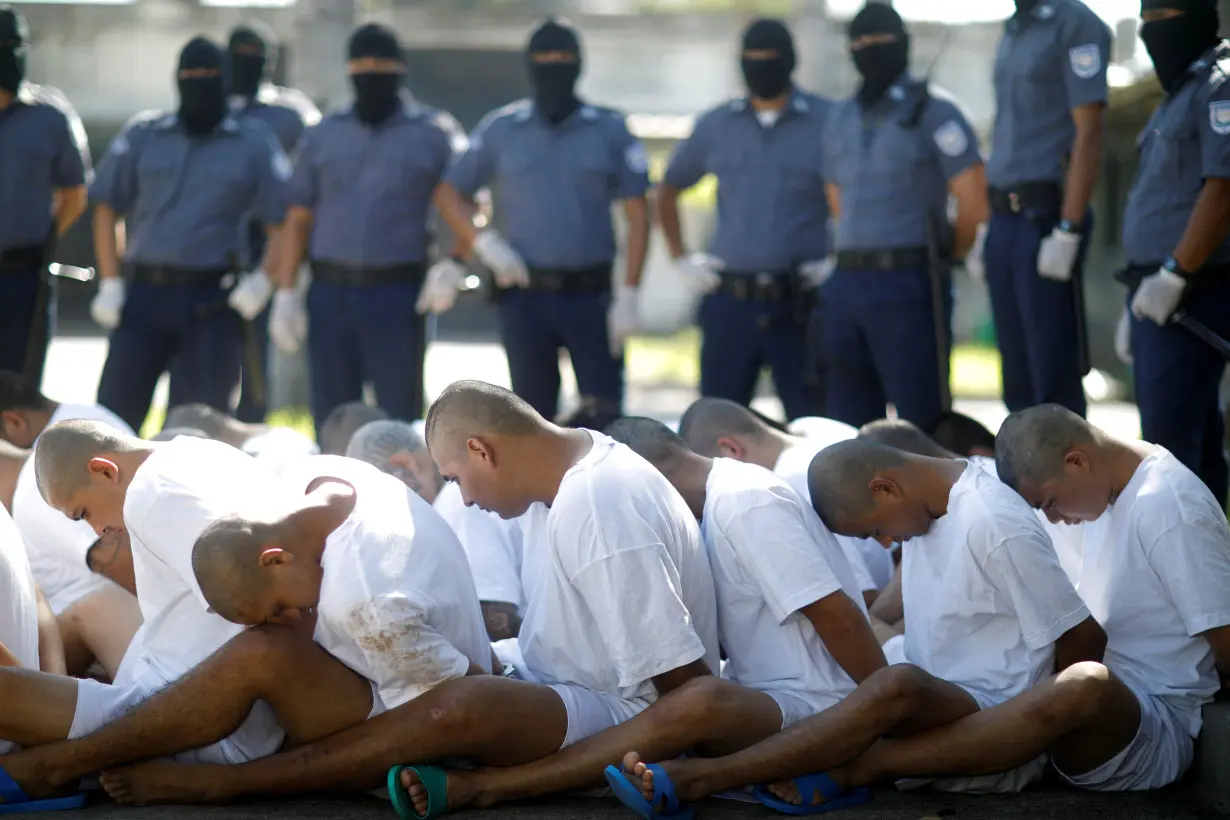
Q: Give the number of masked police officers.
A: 9